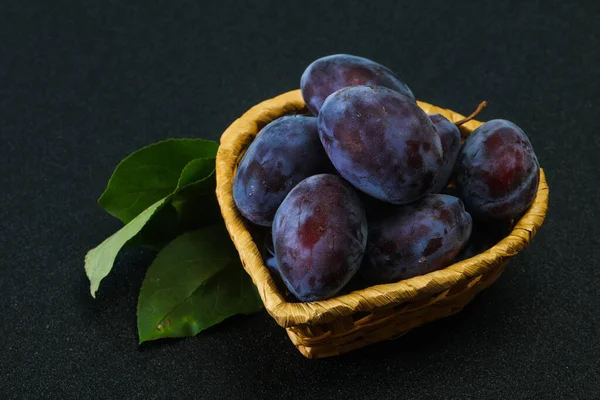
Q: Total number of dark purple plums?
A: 7